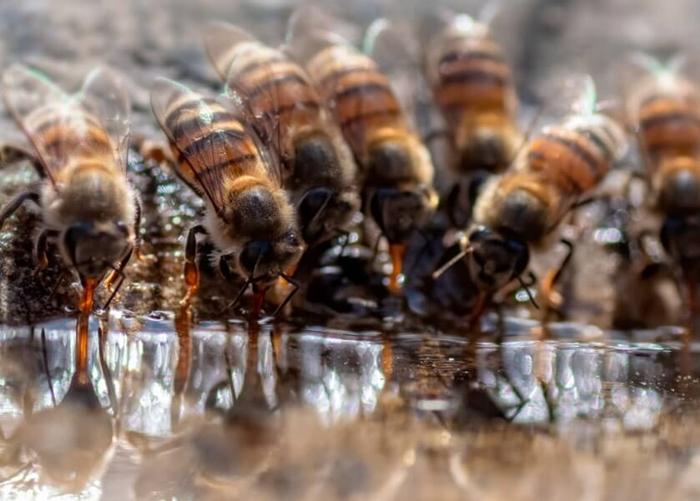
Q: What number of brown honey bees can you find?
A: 7